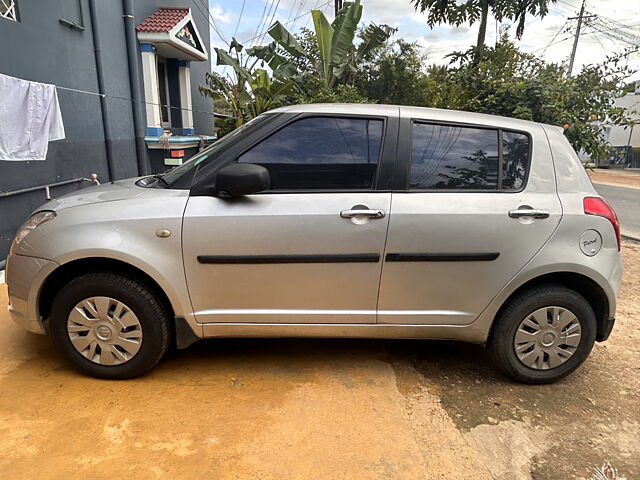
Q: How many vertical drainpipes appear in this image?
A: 2